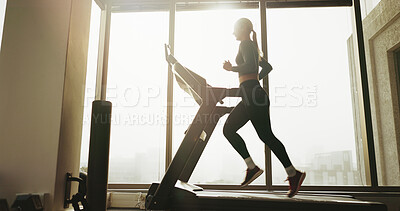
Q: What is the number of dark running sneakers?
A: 2